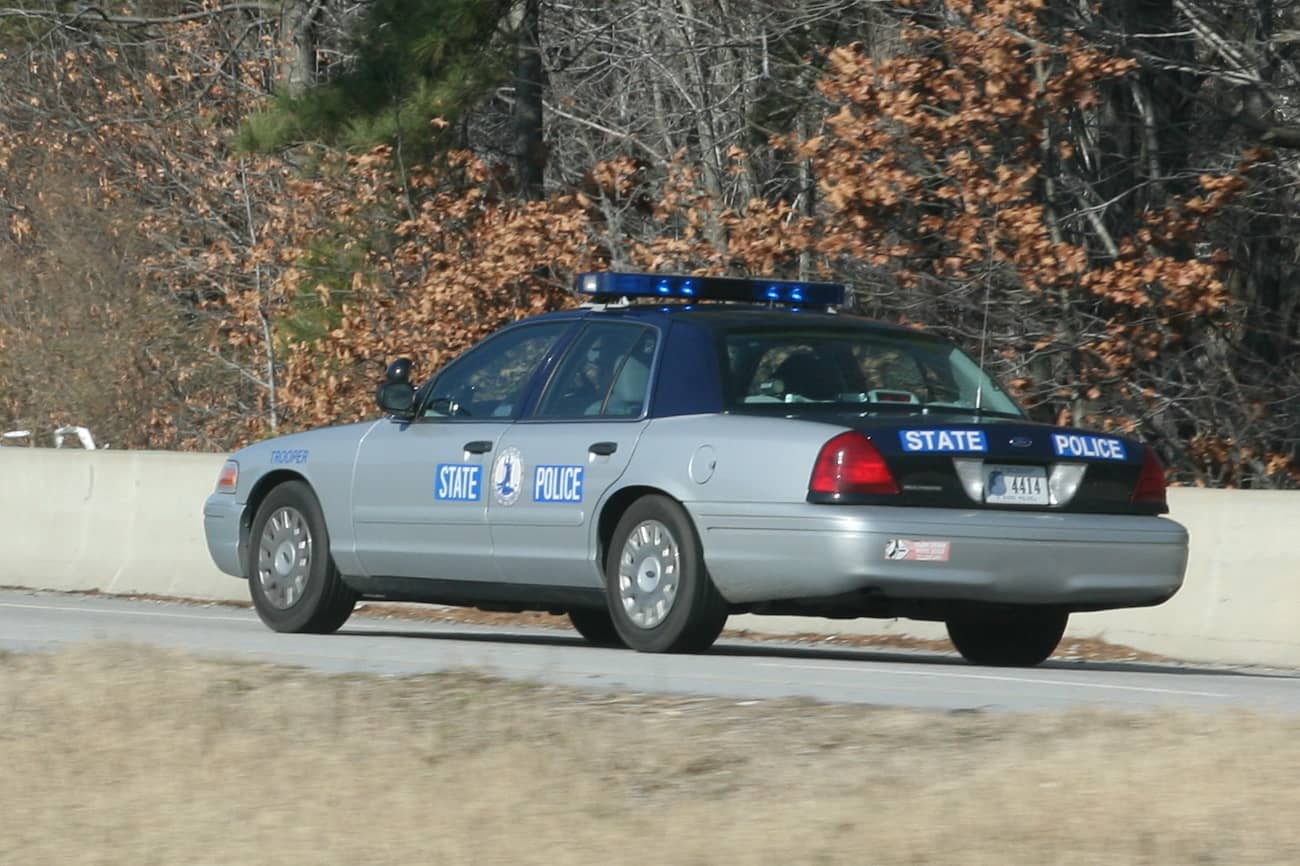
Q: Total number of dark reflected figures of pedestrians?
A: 0